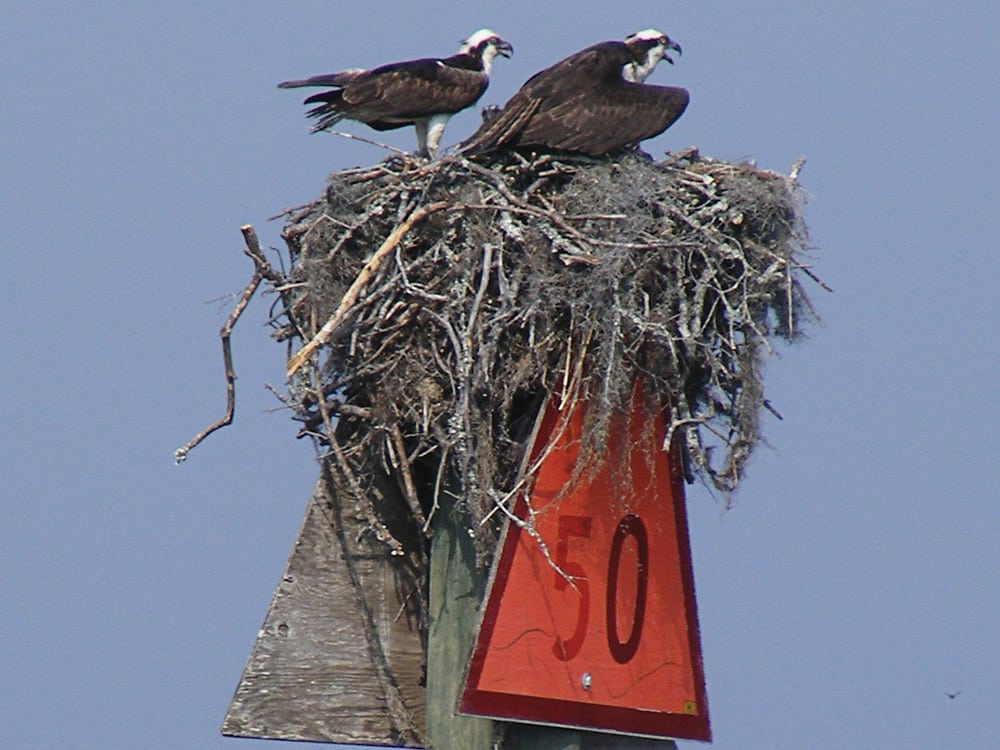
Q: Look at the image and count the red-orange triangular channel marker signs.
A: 1